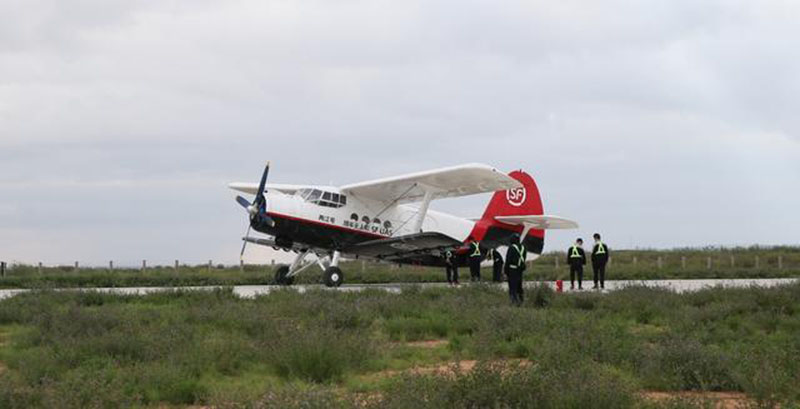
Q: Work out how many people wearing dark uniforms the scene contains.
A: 6